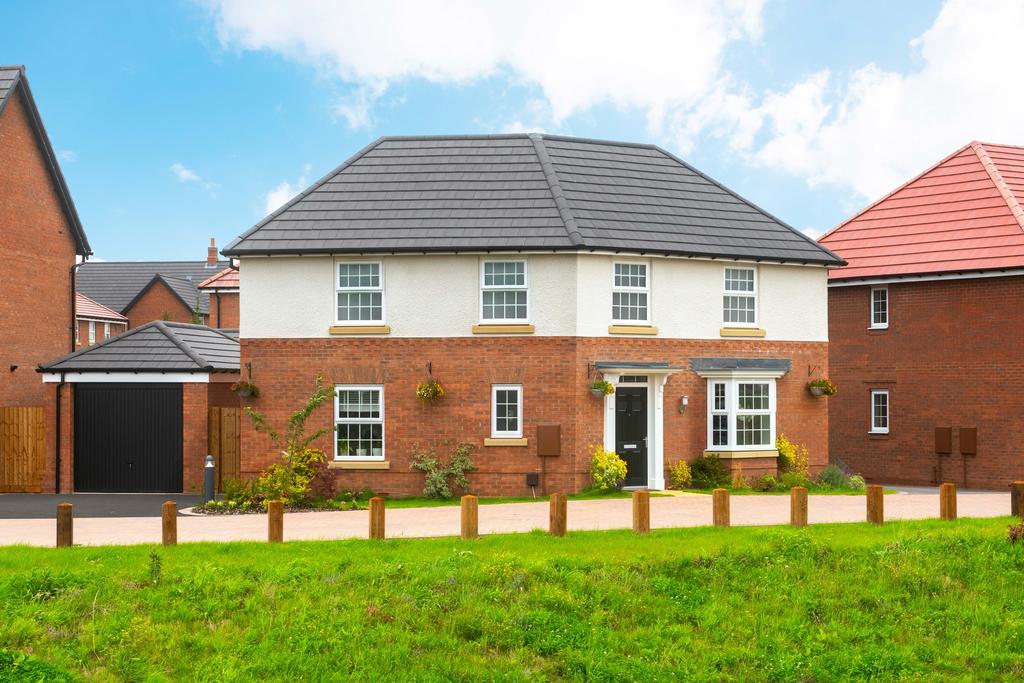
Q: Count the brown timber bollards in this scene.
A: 12